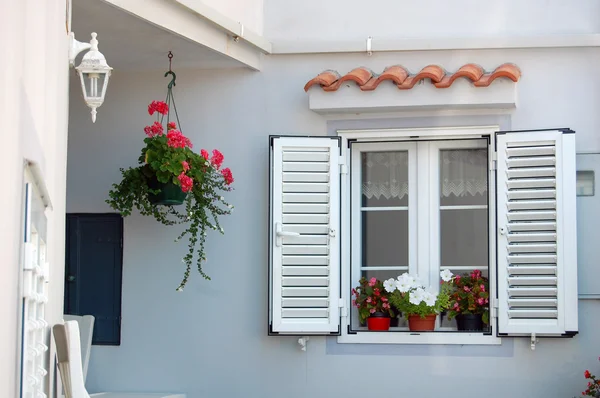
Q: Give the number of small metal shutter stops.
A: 2